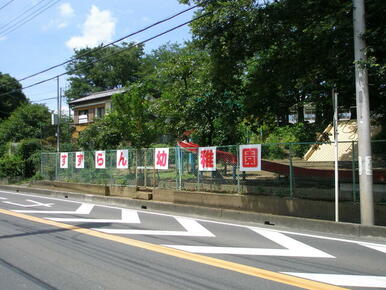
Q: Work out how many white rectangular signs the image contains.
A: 7